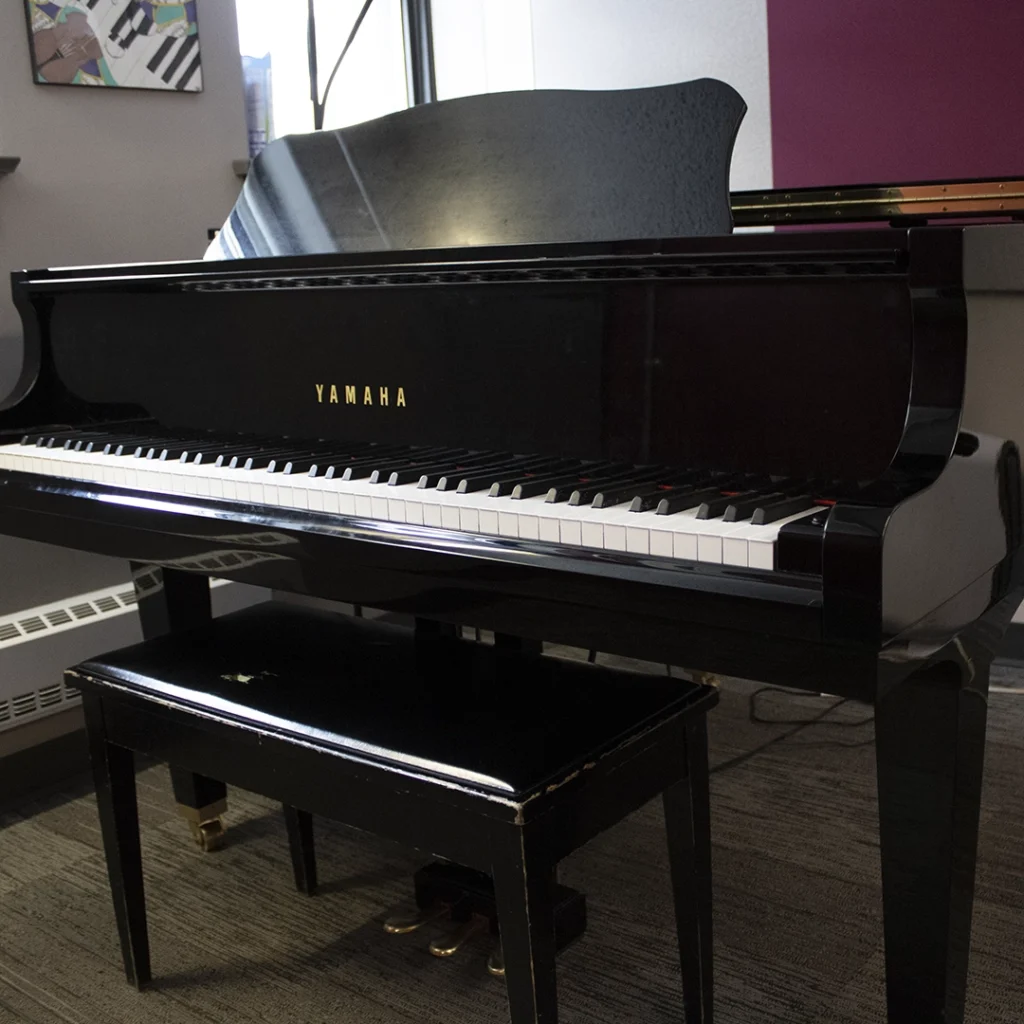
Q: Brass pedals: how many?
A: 3